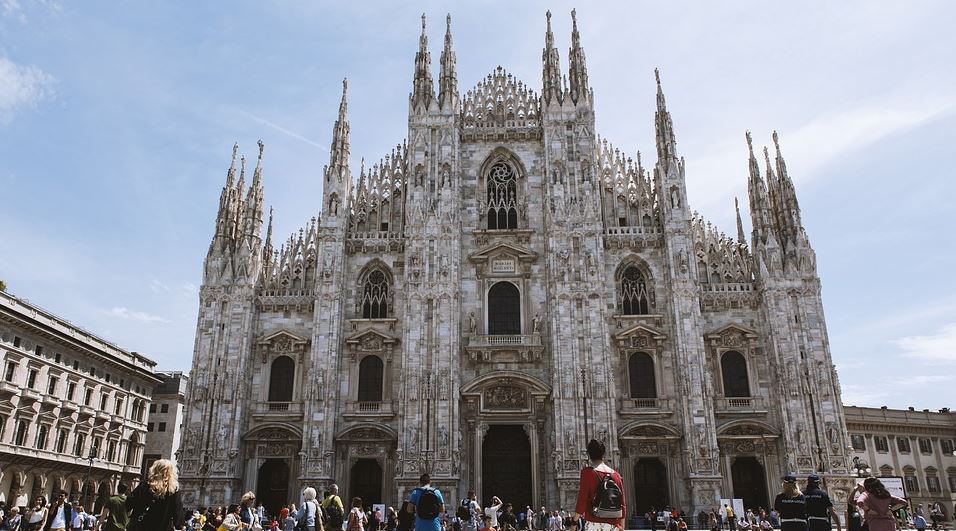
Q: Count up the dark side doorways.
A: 4